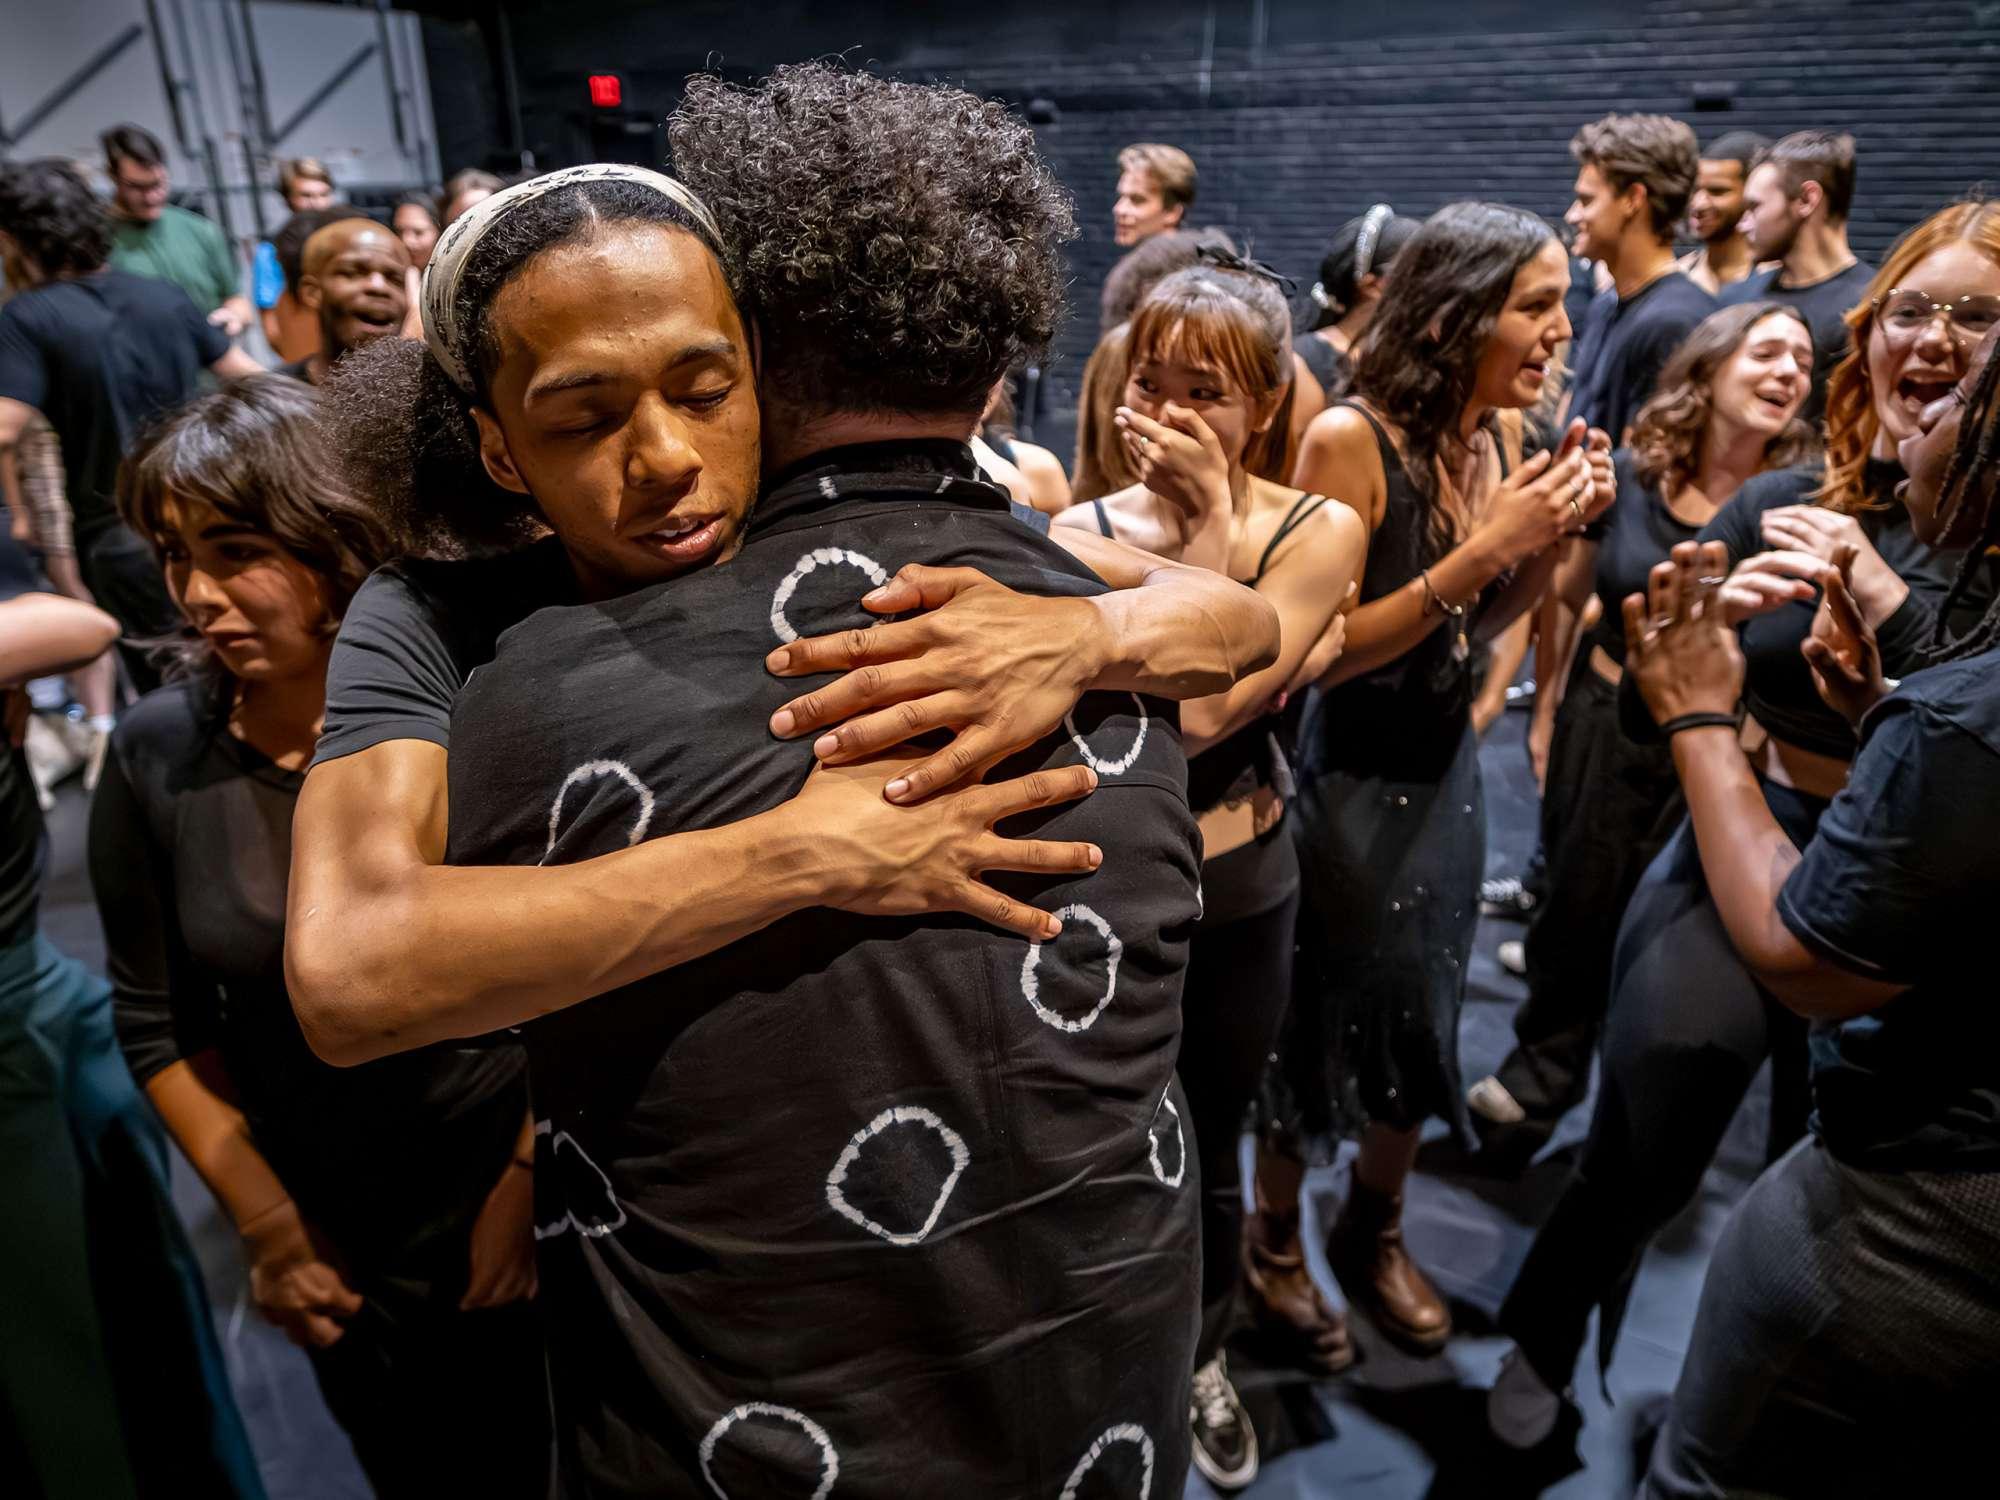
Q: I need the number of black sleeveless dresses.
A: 1